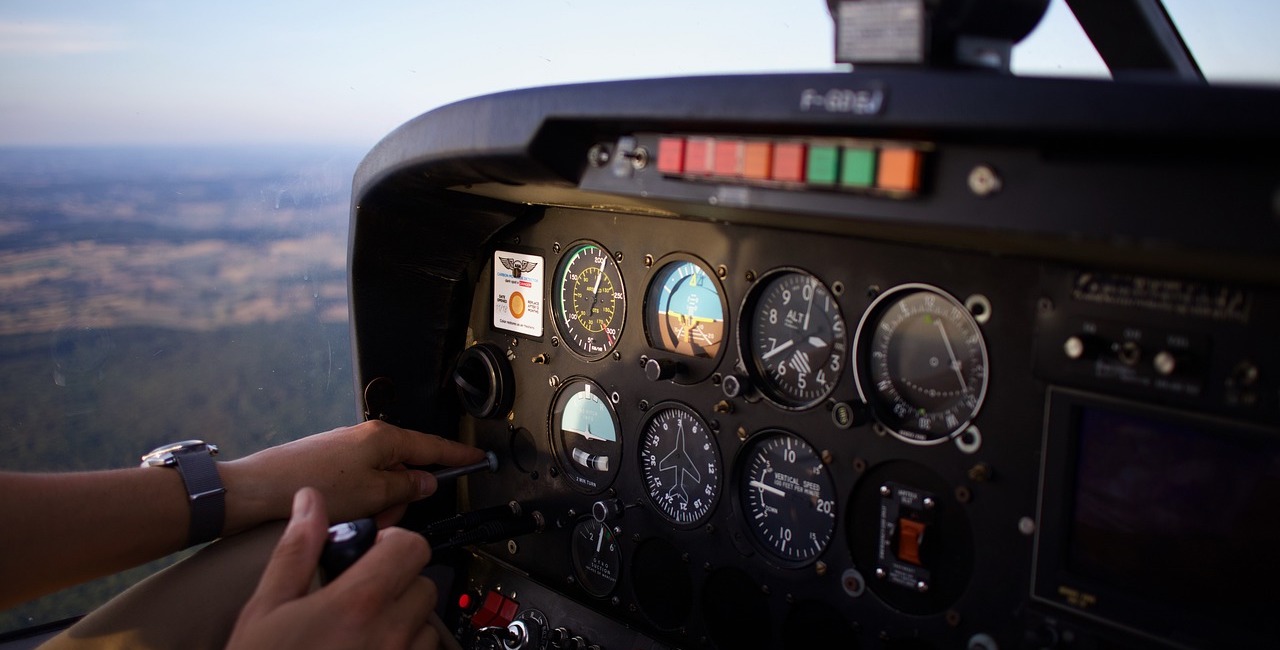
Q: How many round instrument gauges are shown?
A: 8